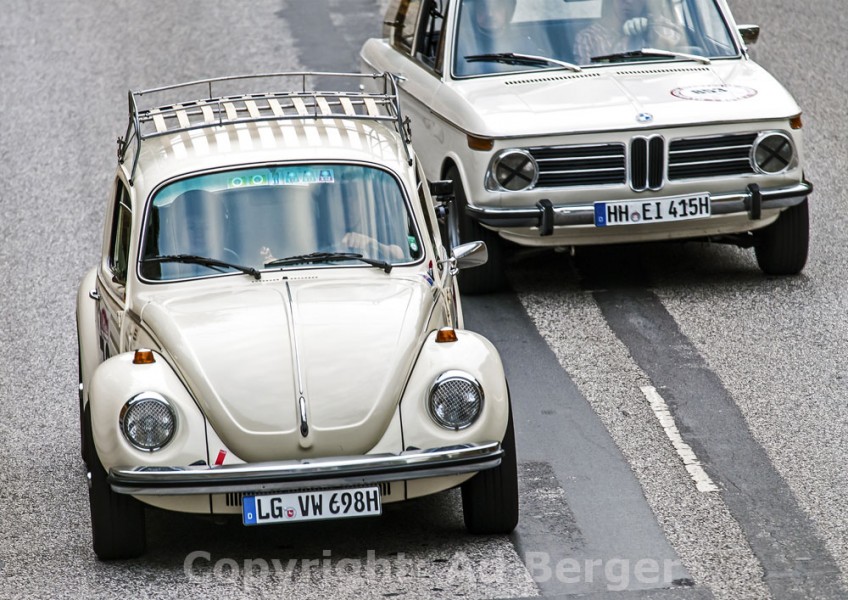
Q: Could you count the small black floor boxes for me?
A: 0